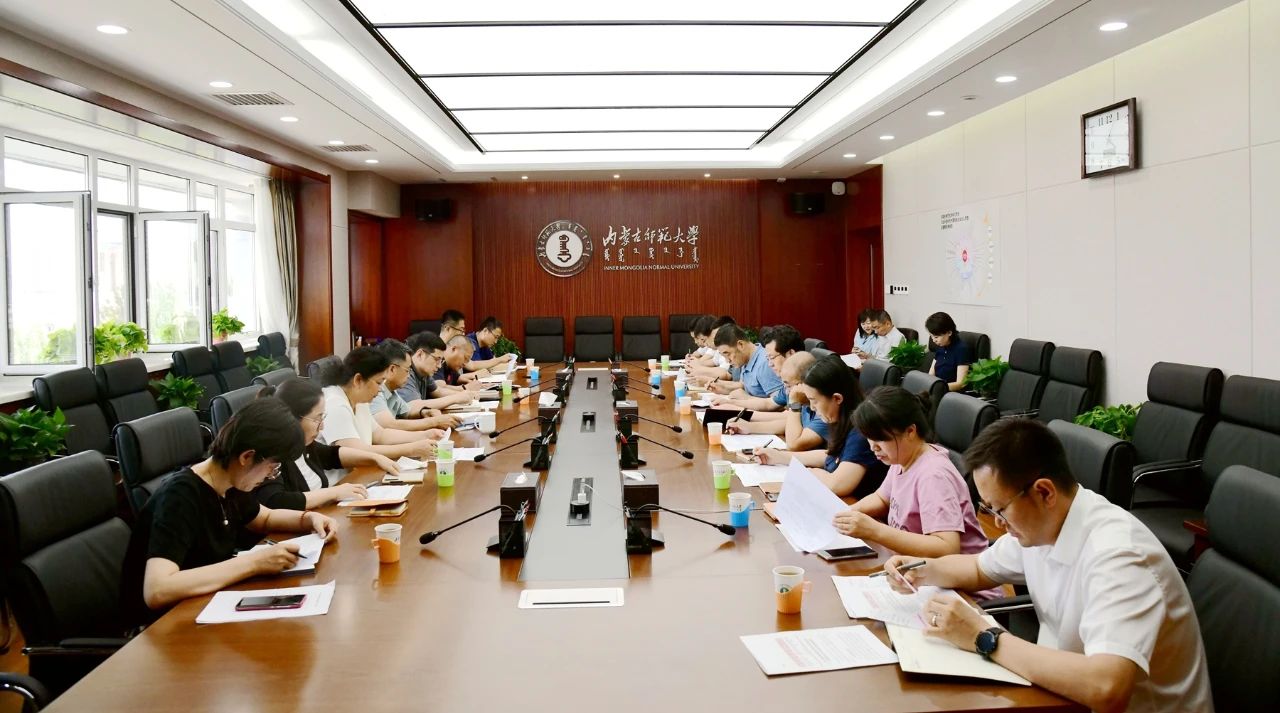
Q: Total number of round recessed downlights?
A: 13